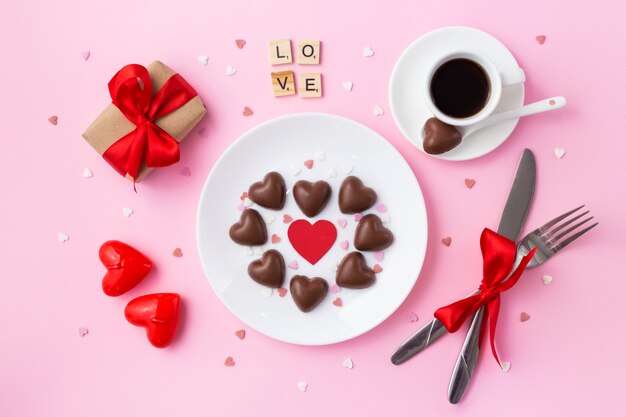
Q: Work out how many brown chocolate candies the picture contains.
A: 9